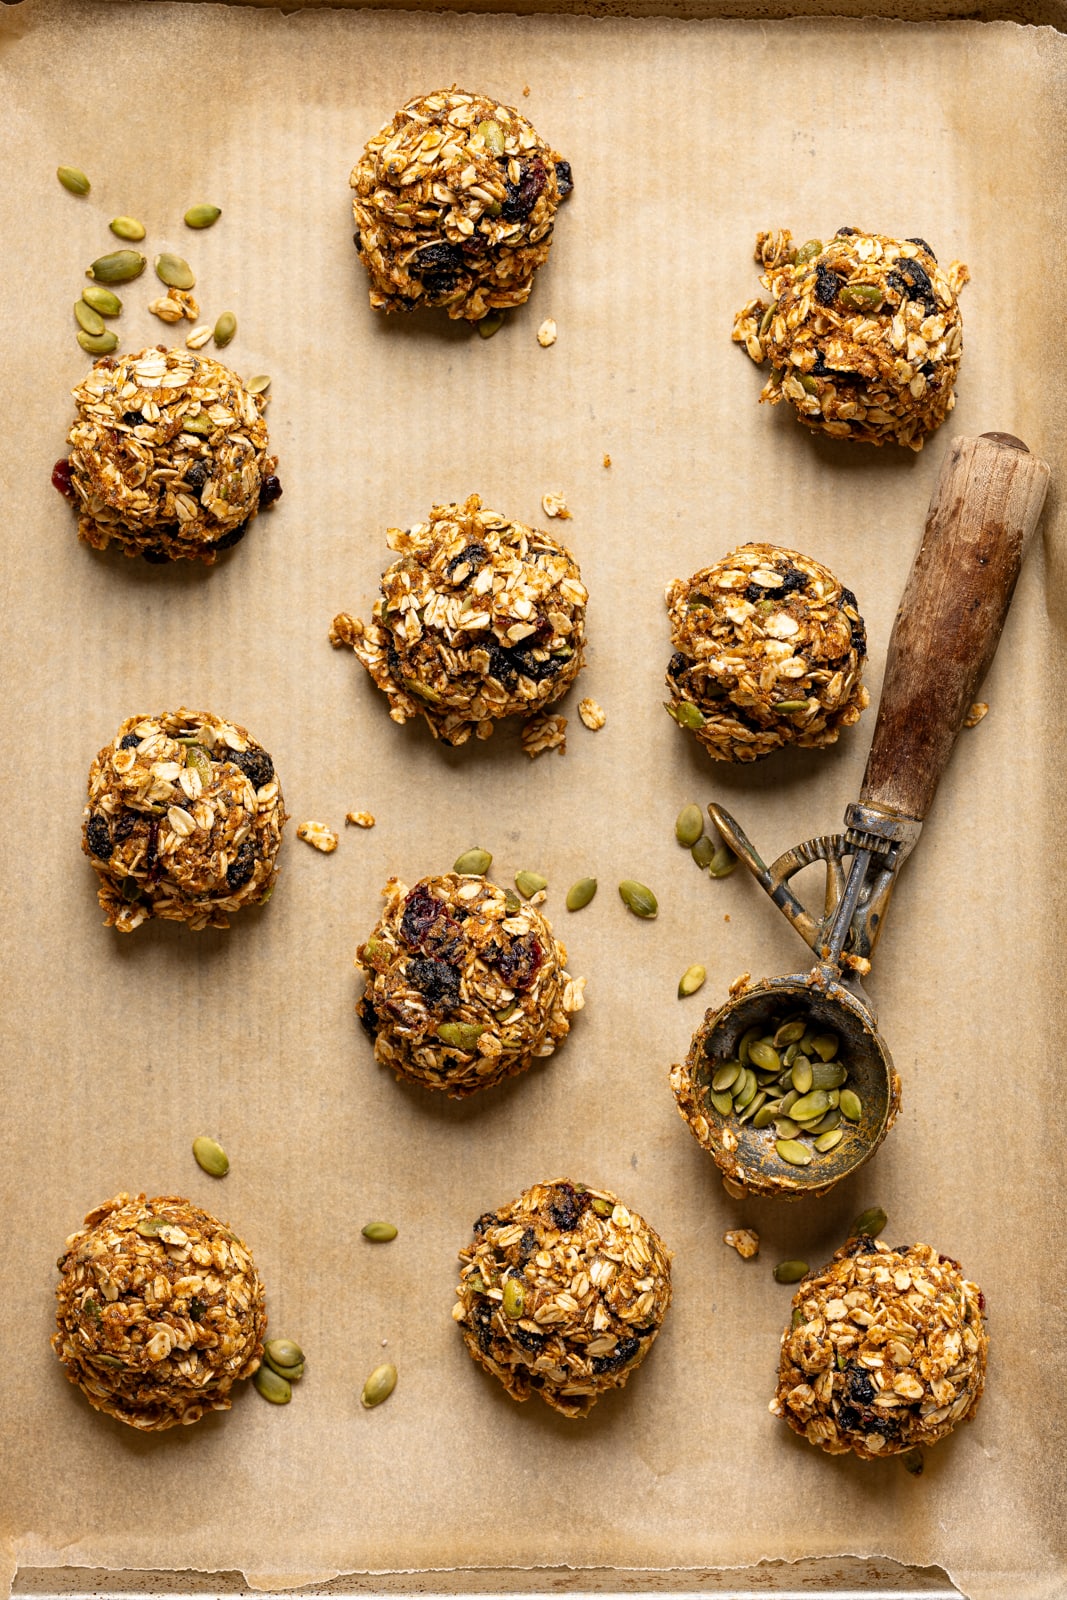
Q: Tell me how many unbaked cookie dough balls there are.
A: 10